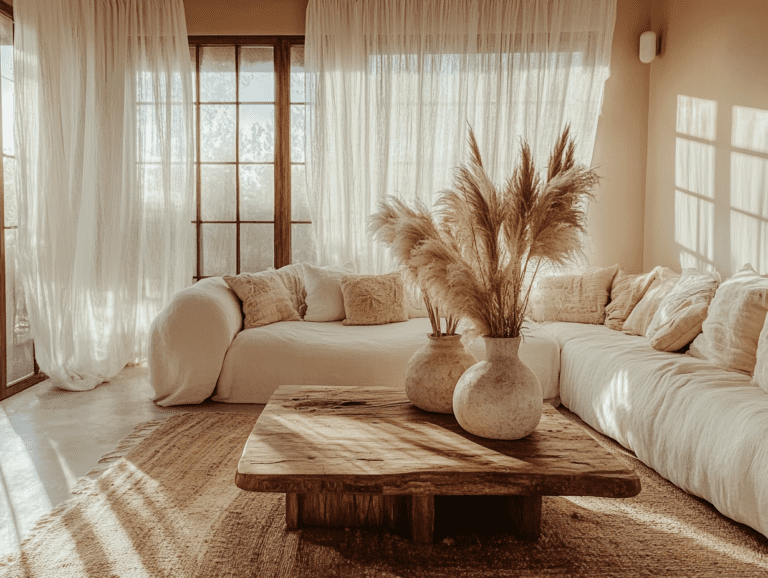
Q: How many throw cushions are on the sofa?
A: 11